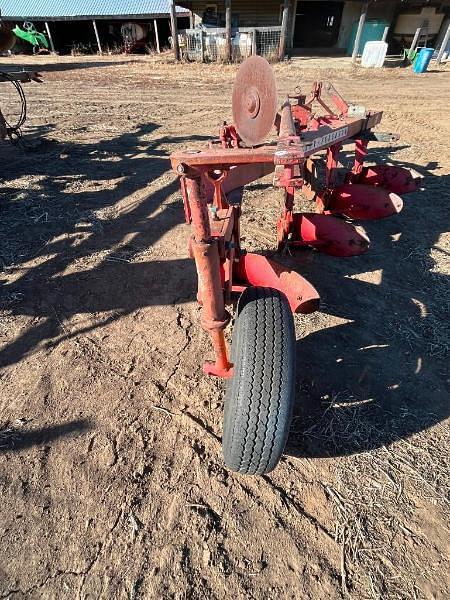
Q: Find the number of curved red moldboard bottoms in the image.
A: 4